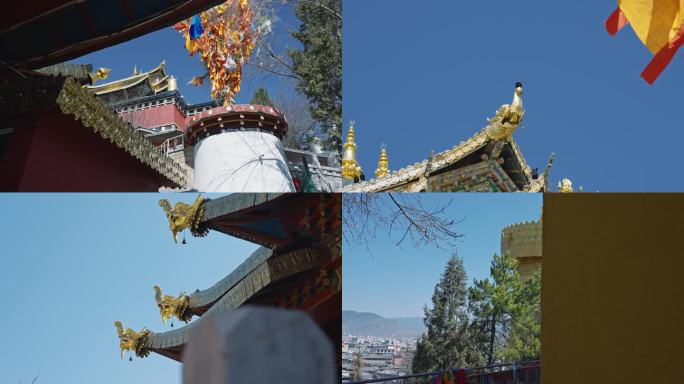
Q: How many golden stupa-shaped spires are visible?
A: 2